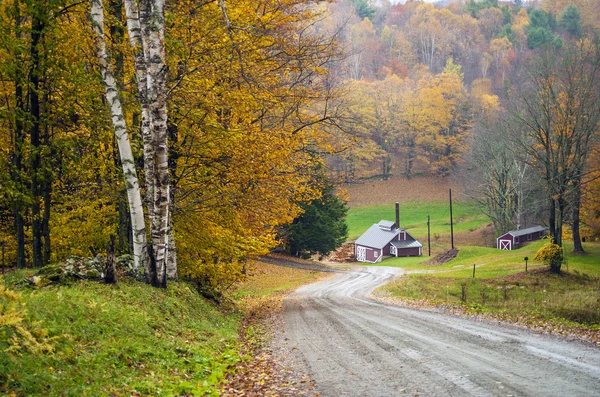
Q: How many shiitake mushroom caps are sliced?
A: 0